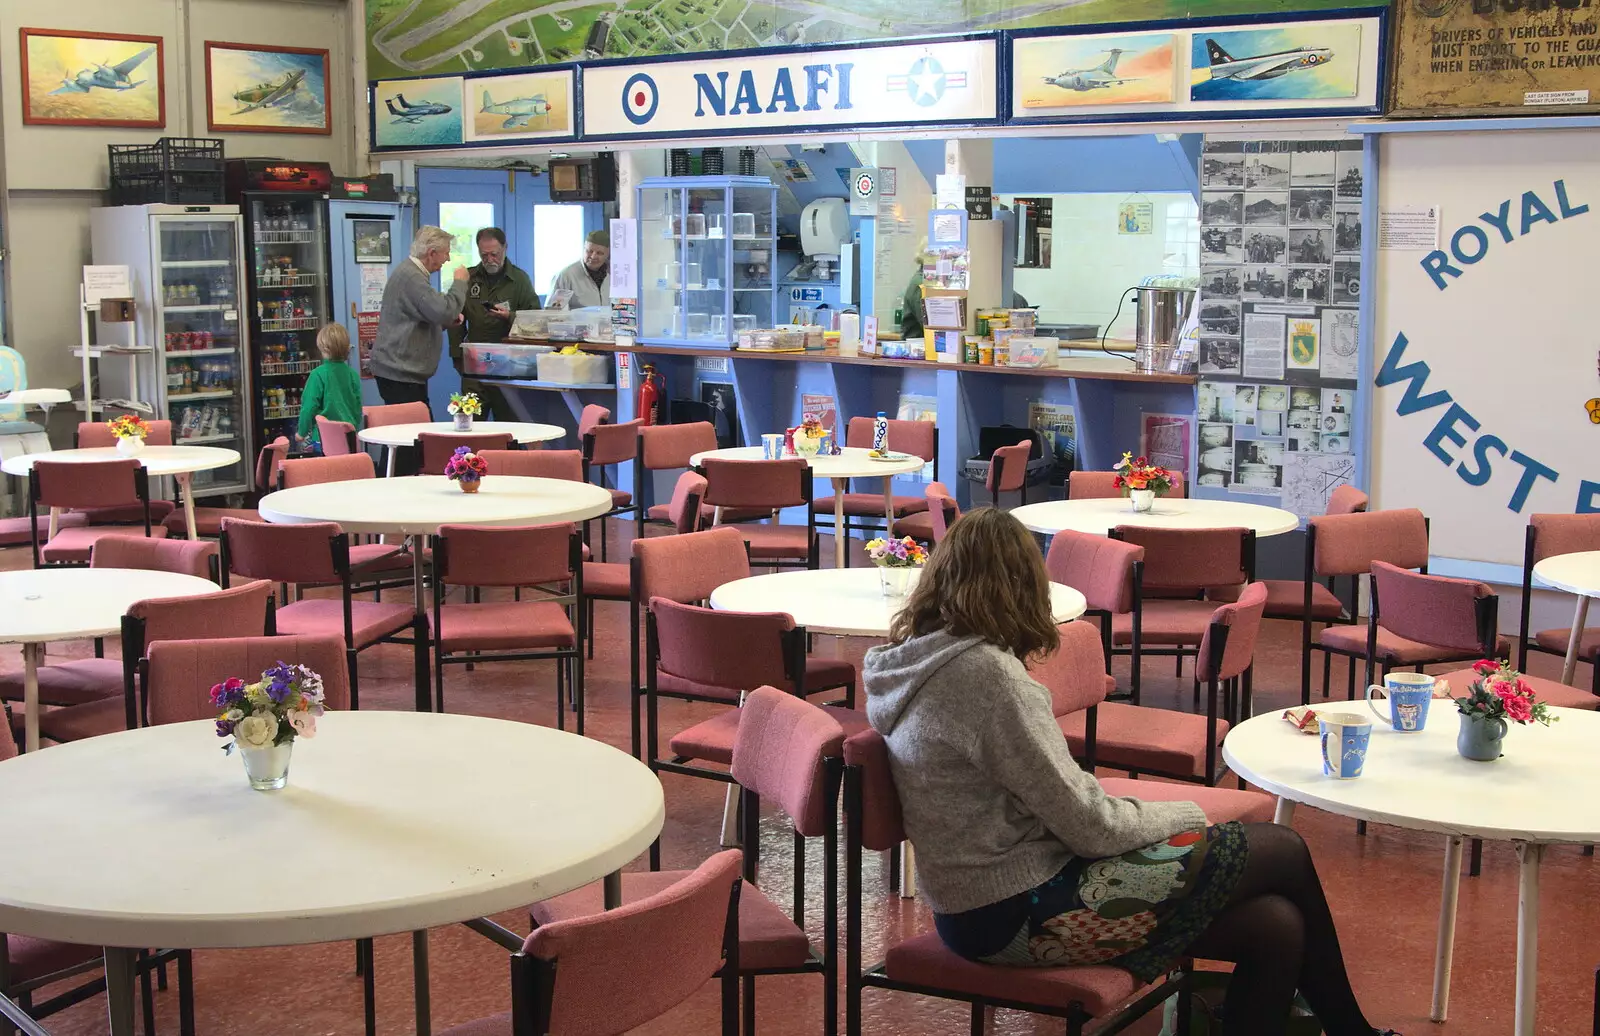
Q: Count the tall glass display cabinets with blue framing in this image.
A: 1